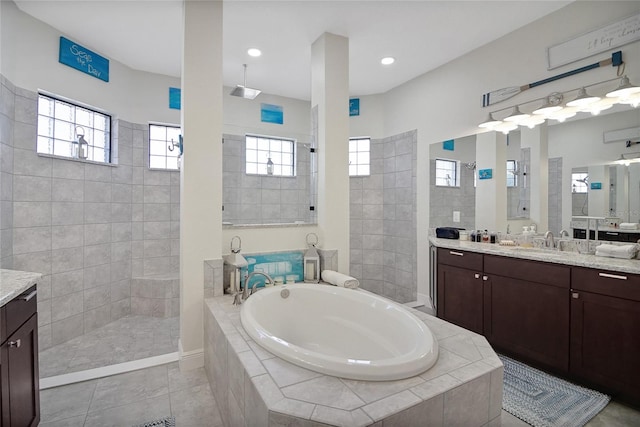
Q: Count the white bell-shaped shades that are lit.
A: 5